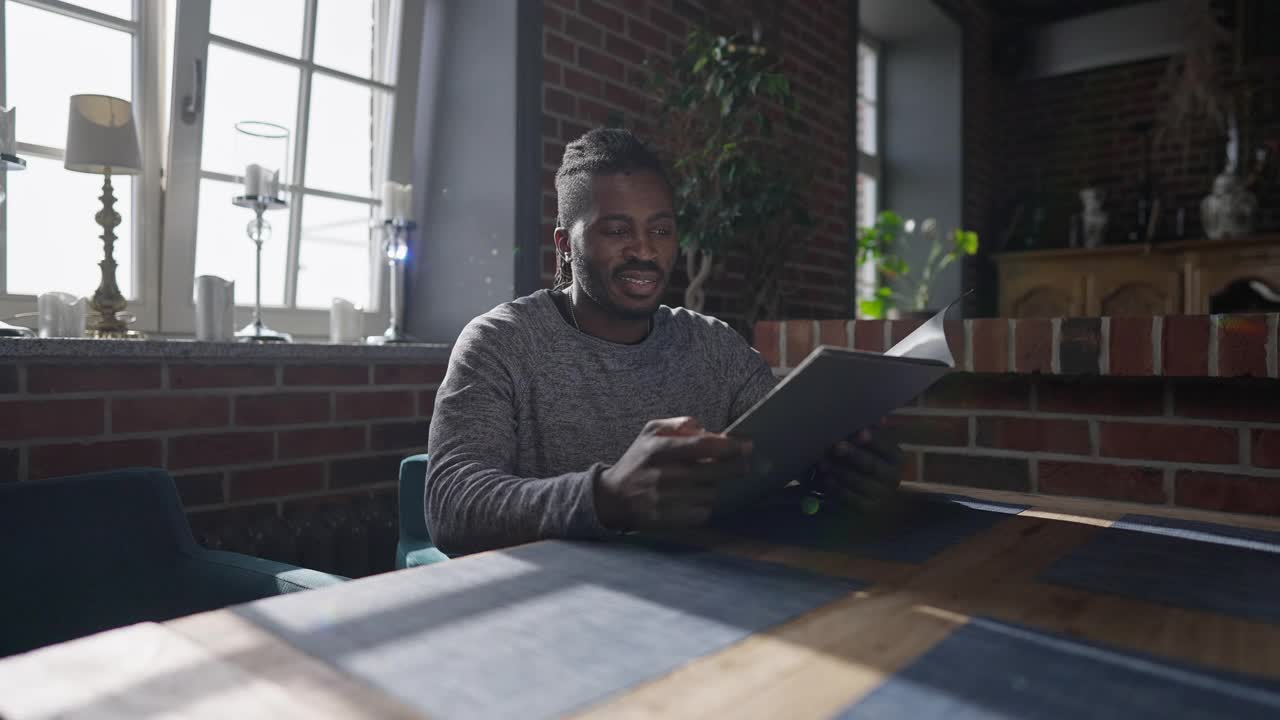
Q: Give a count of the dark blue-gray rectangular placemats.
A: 4